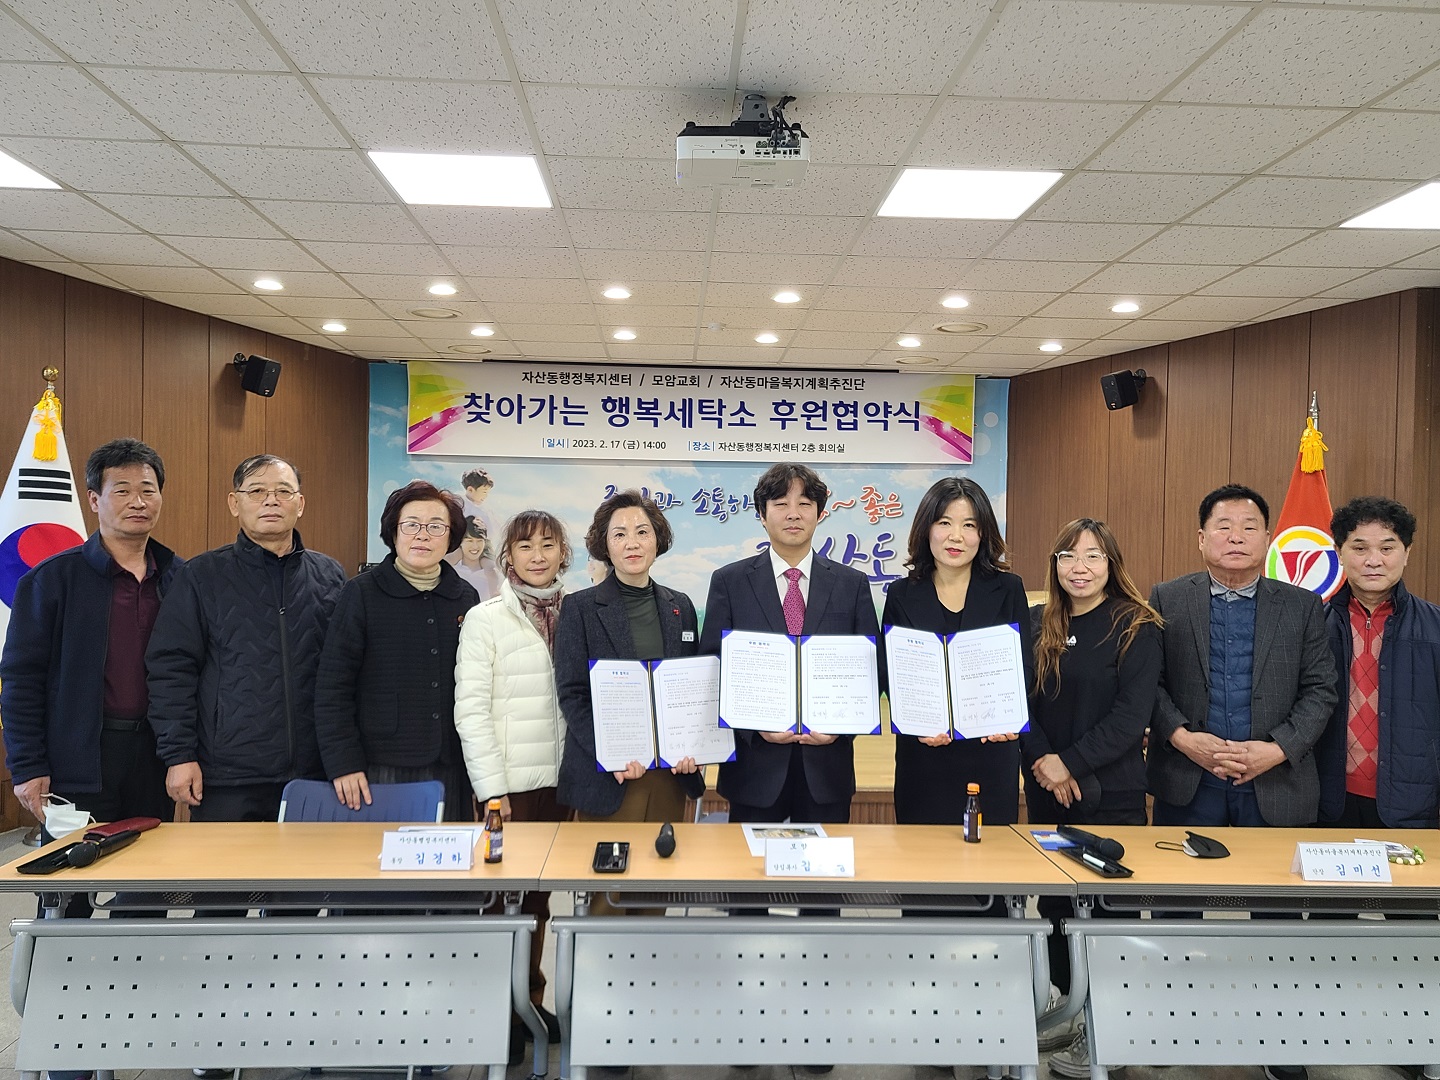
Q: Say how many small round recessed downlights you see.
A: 12